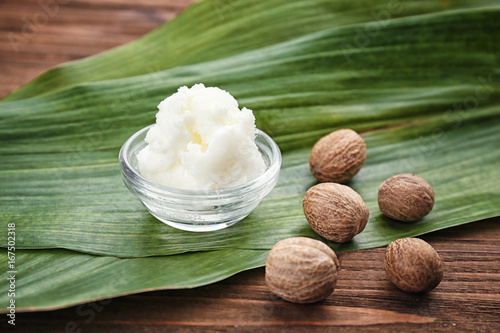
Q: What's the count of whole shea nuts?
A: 5